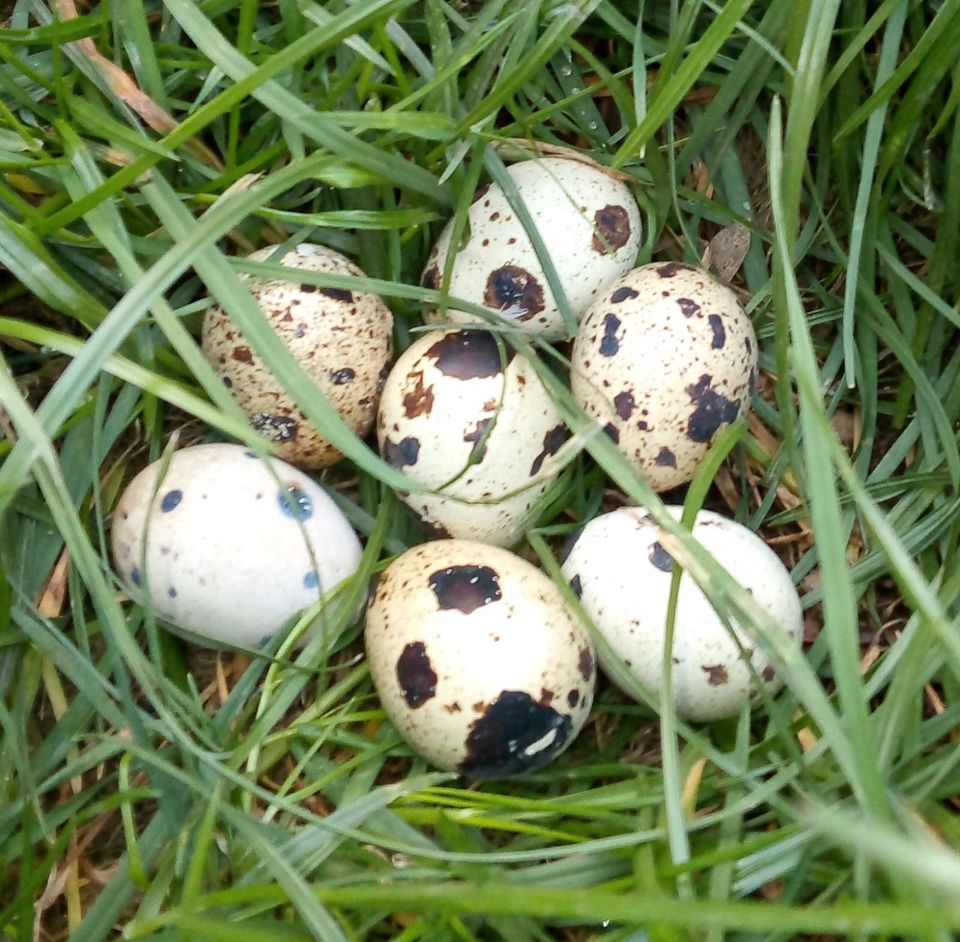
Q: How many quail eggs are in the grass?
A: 7